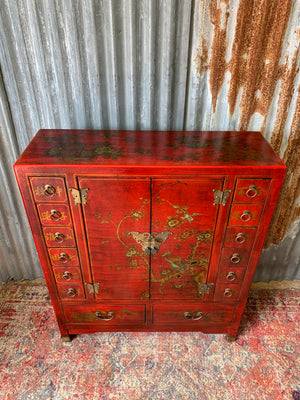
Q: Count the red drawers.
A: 14